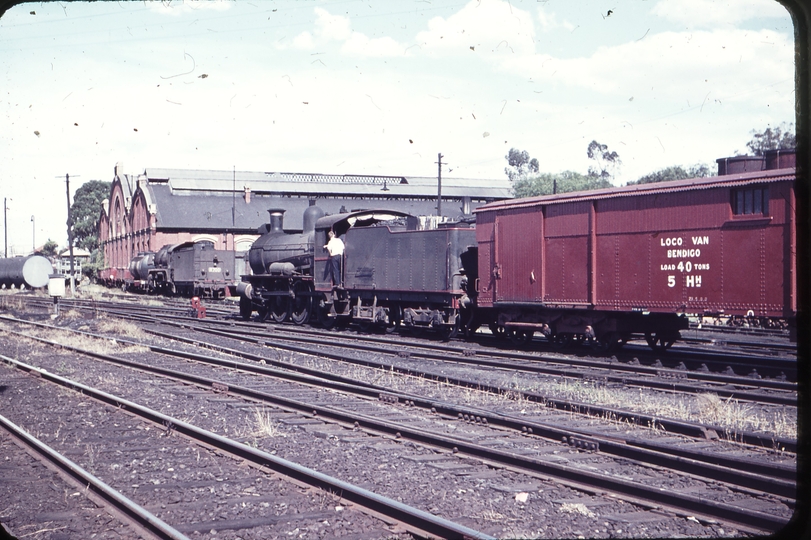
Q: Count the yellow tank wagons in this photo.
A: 0